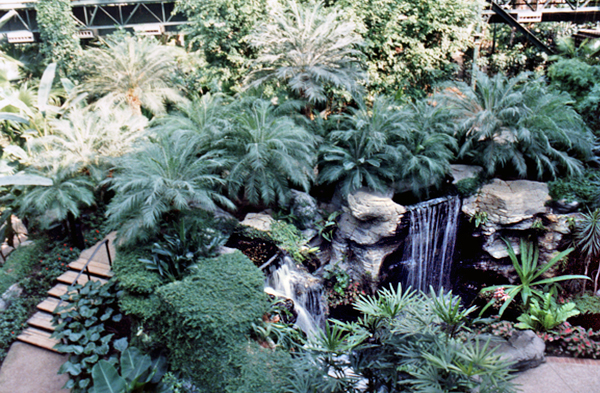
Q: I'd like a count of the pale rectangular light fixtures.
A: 4